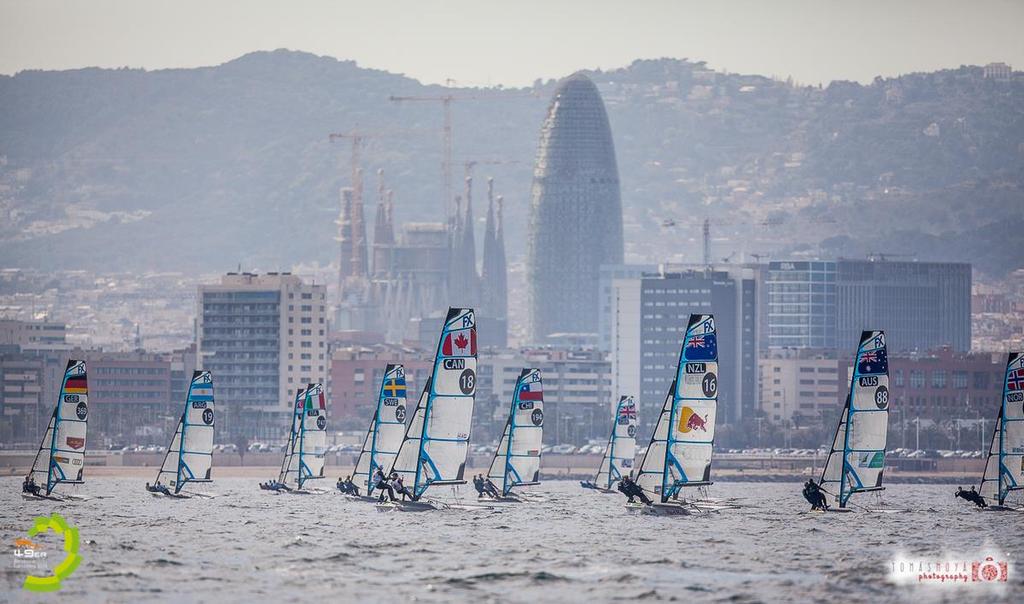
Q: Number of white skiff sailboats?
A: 11